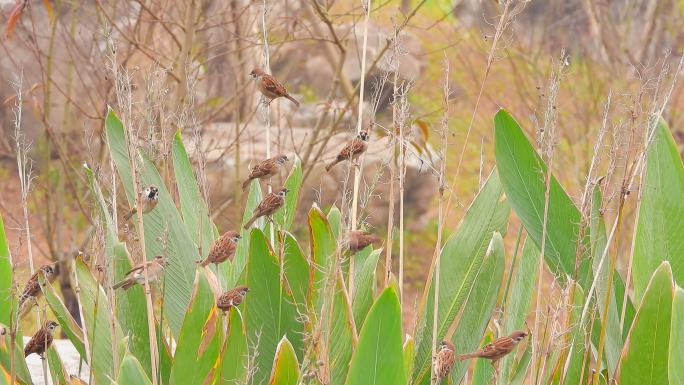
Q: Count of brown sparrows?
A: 13